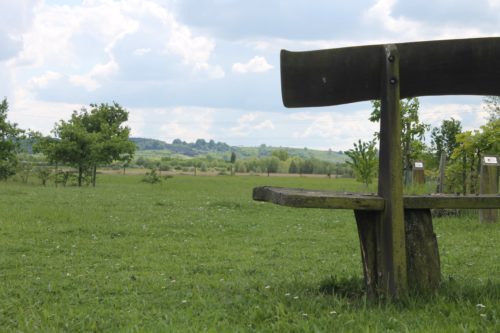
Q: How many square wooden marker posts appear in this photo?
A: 2